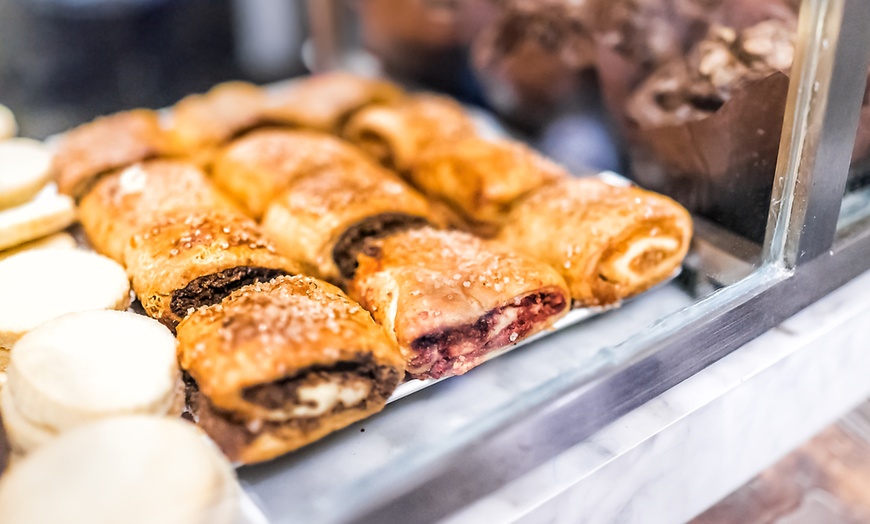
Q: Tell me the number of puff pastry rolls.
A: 12